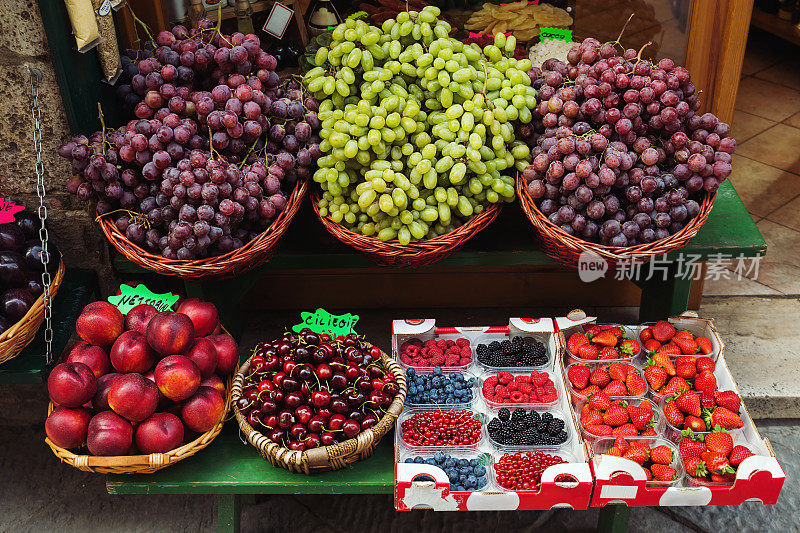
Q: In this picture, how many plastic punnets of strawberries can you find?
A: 8